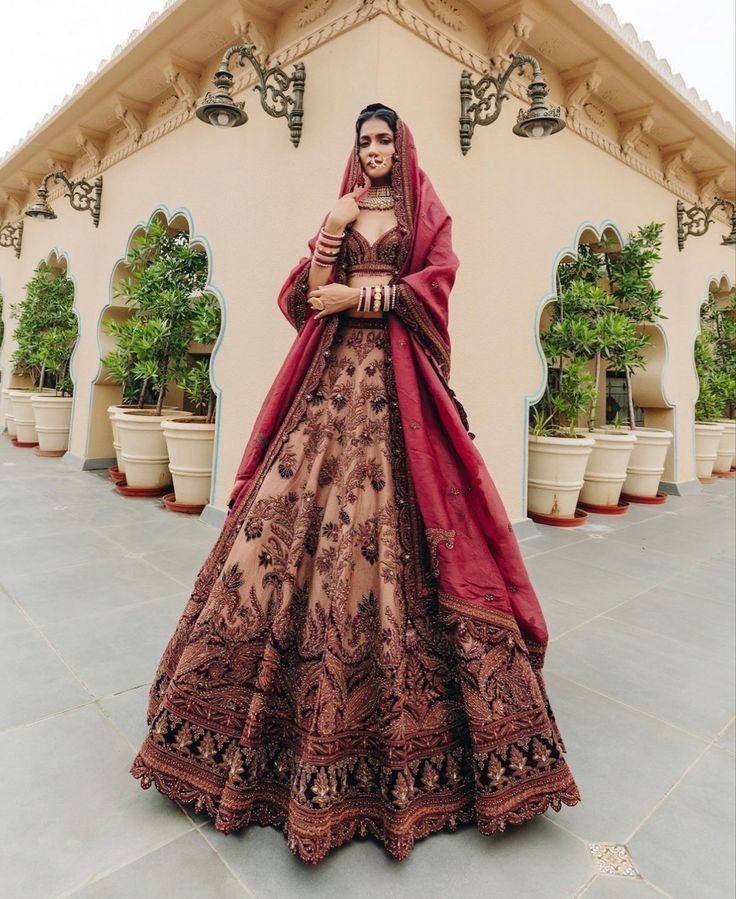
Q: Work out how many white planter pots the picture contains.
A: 12